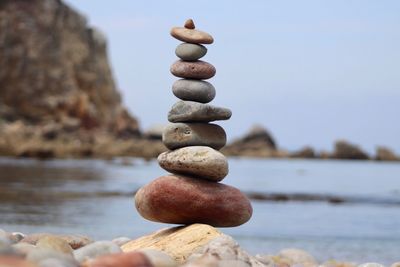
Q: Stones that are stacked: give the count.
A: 9